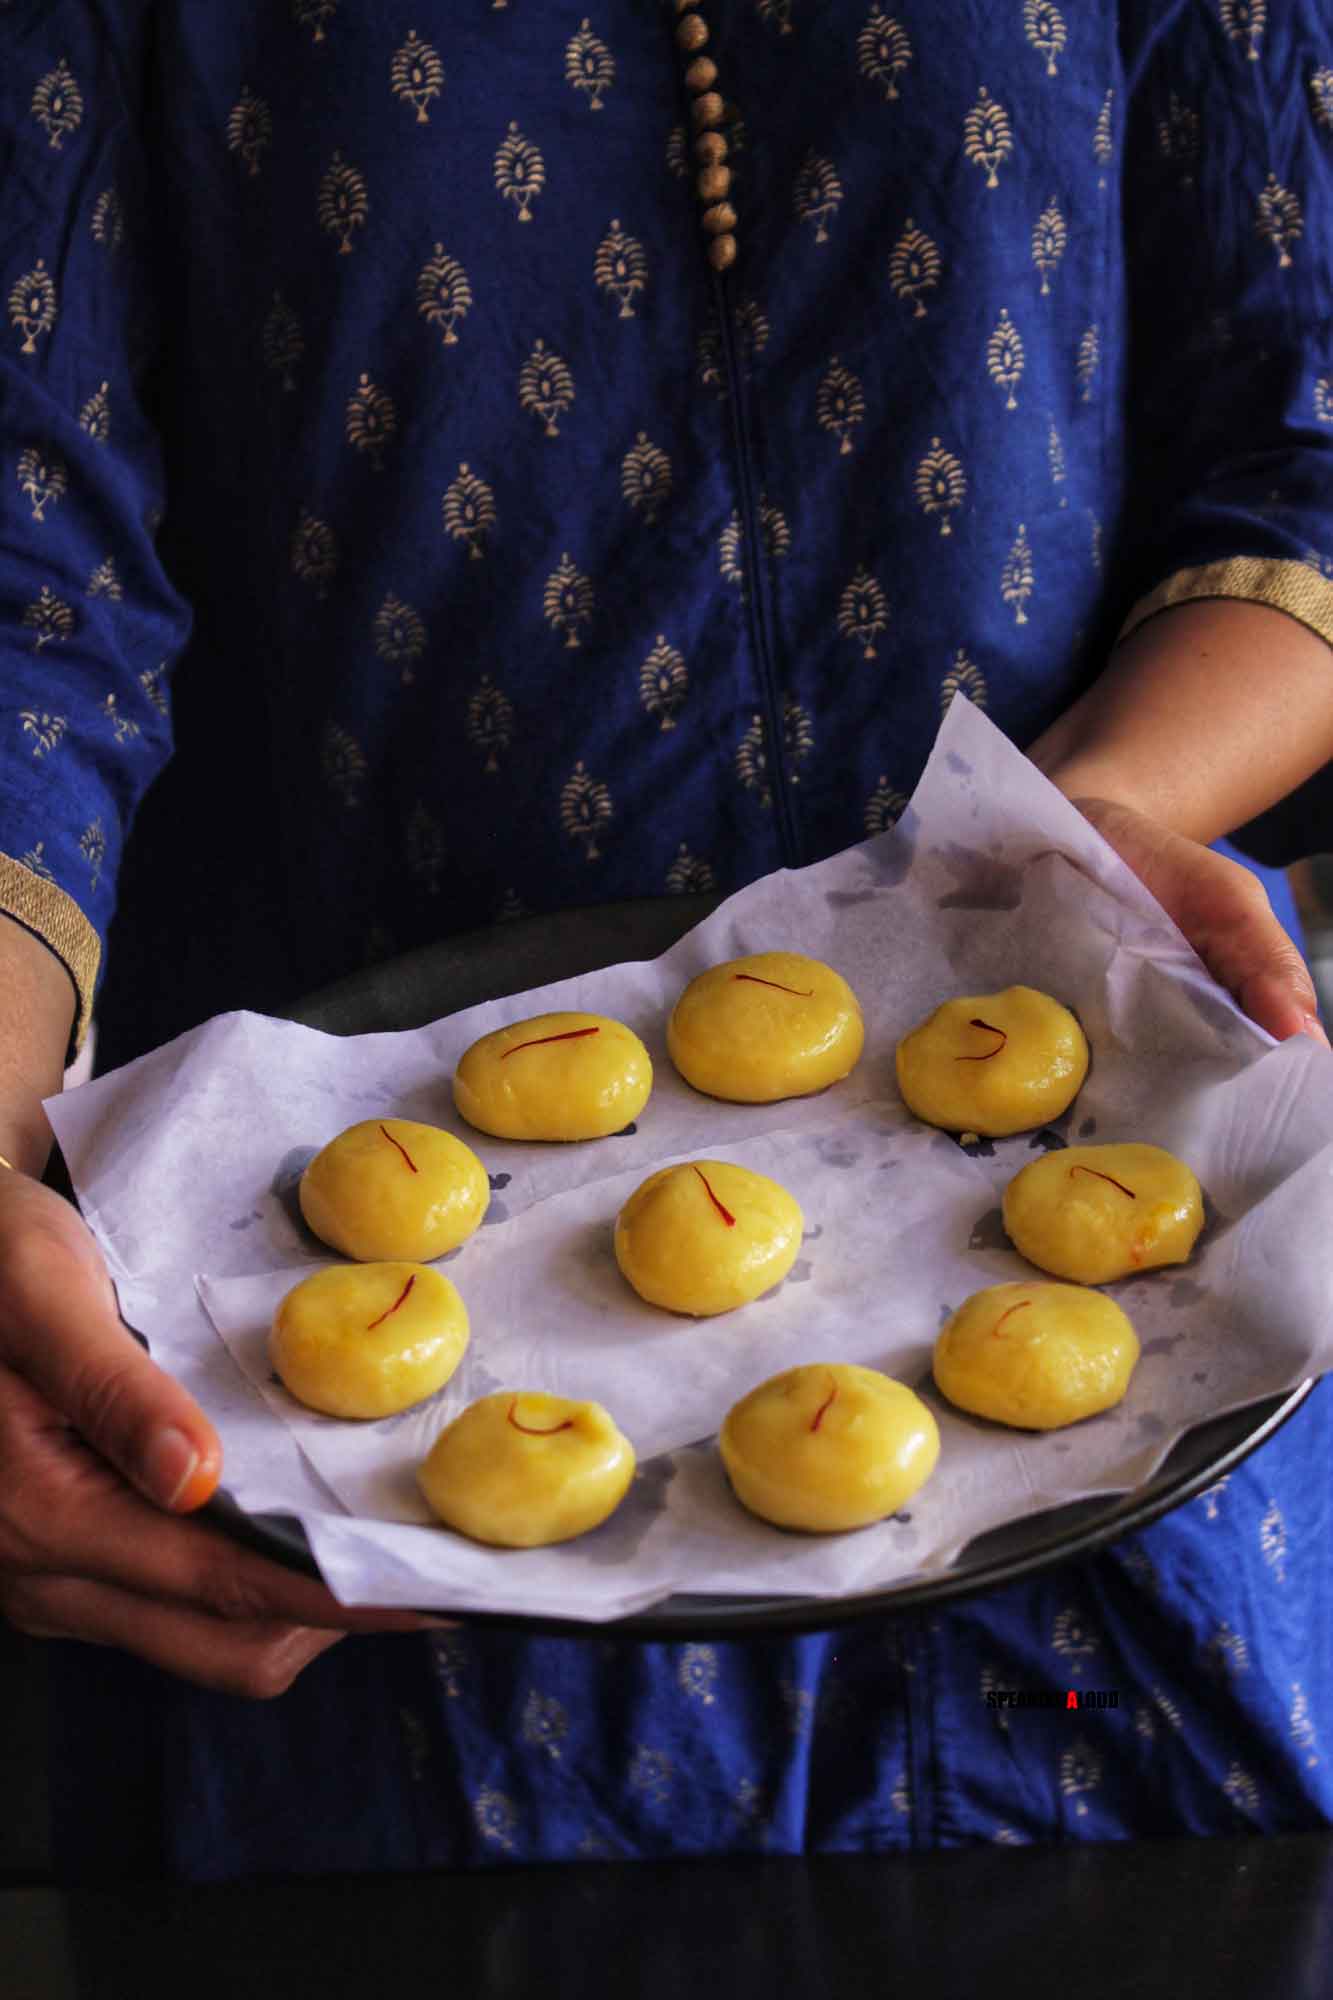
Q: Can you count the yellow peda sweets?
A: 10